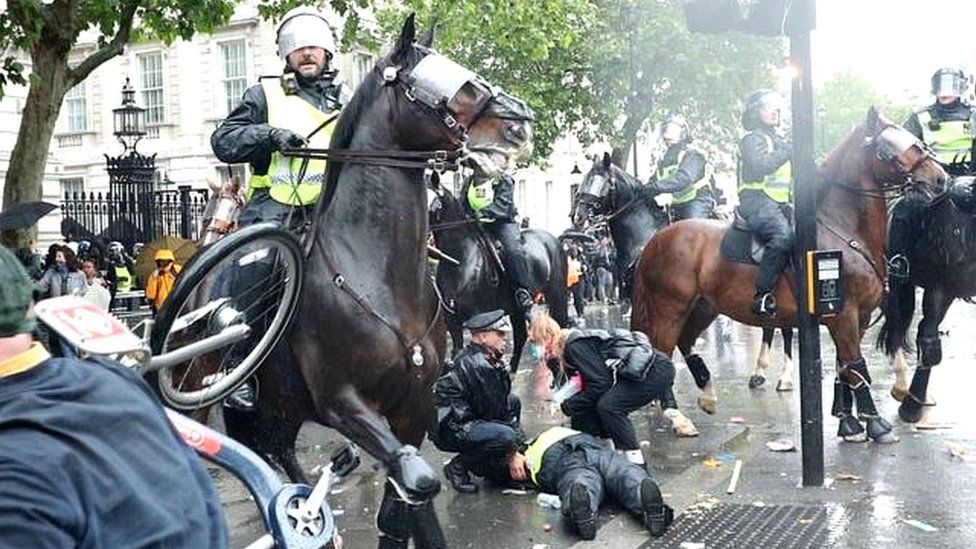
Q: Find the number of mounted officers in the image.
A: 5